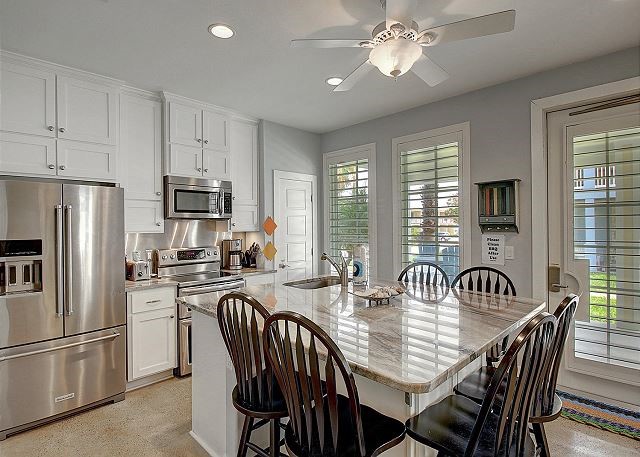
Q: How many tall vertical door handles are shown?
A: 2